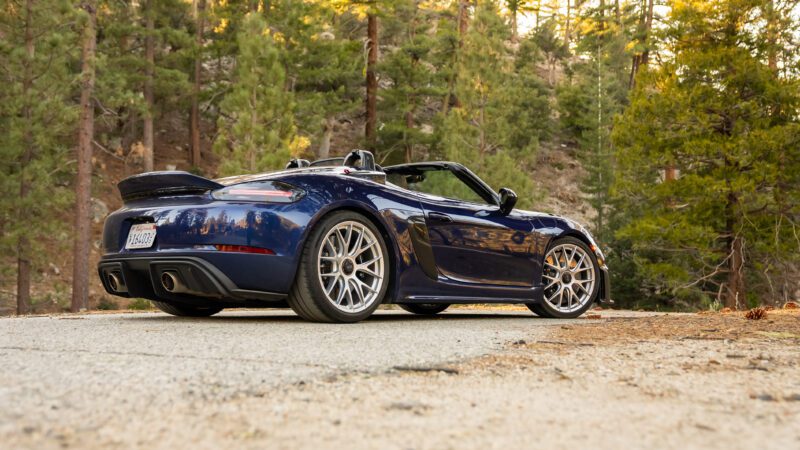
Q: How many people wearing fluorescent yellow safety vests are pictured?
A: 0